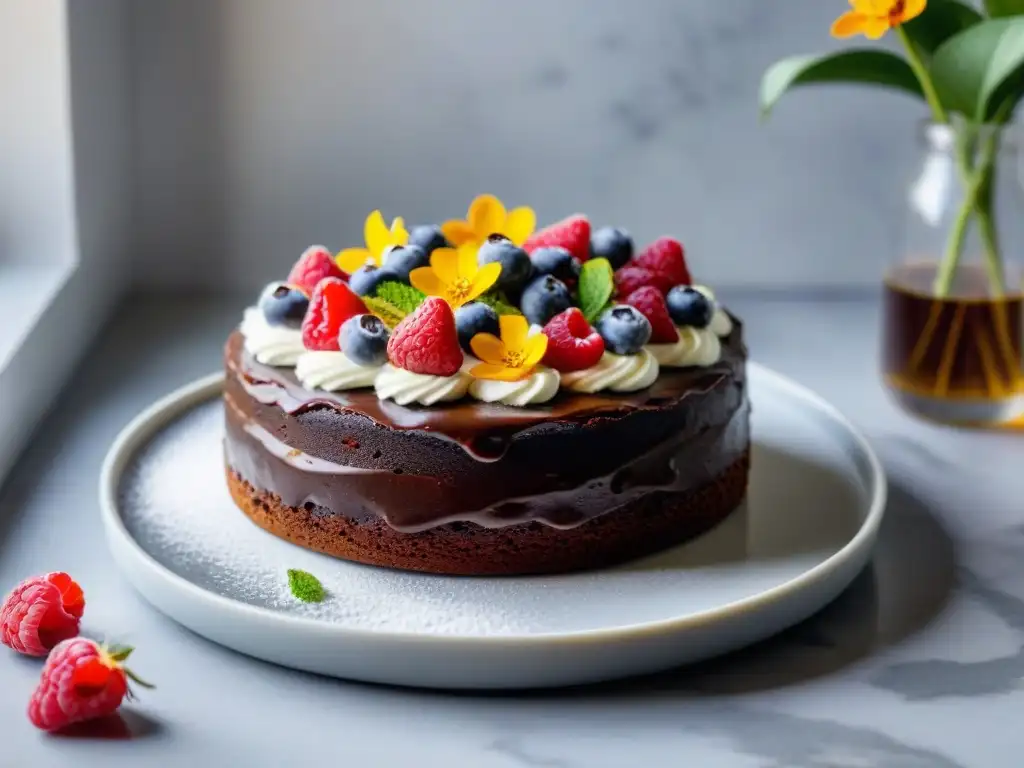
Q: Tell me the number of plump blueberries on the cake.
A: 12